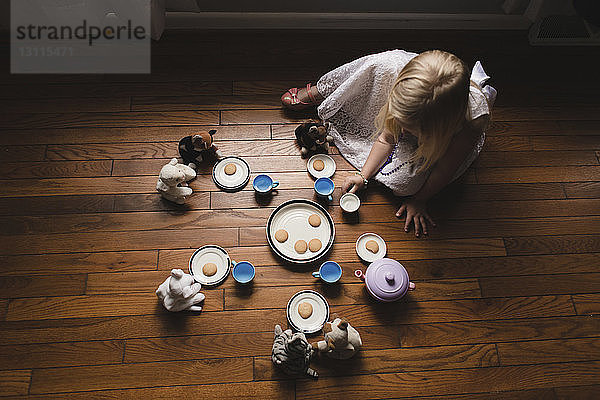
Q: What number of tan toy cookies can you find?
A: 9